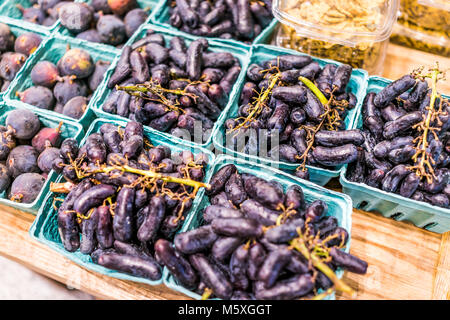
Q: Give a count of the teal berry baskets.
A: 11